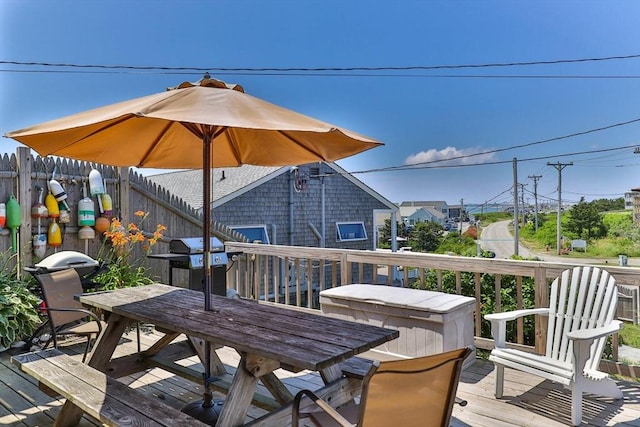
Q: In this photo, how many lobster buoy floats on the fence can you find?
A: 13